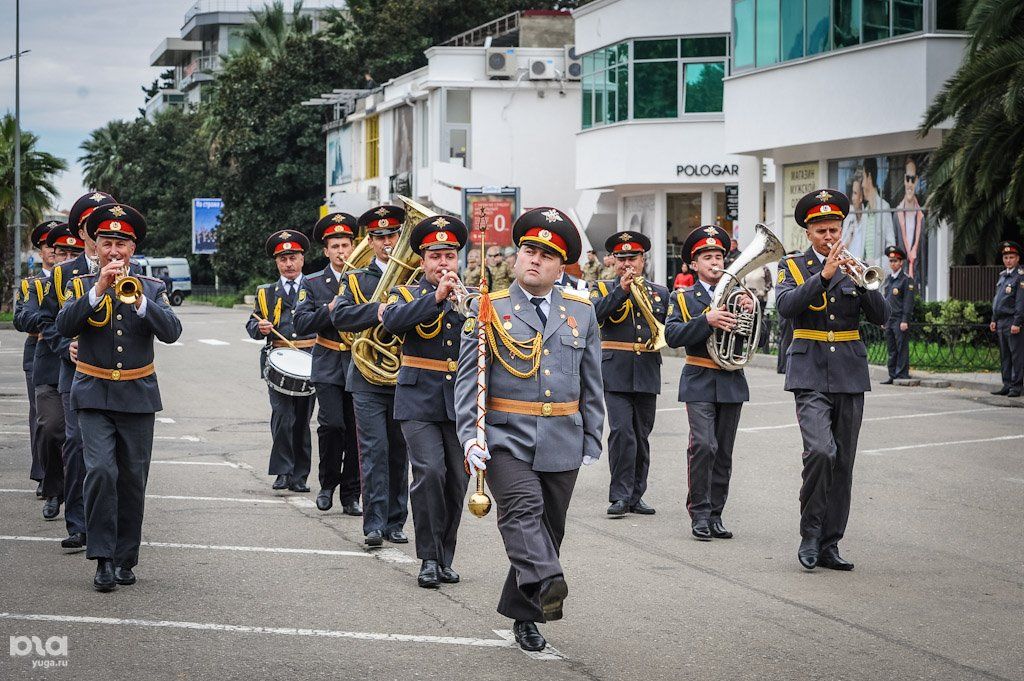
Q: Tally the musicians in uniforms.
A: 12